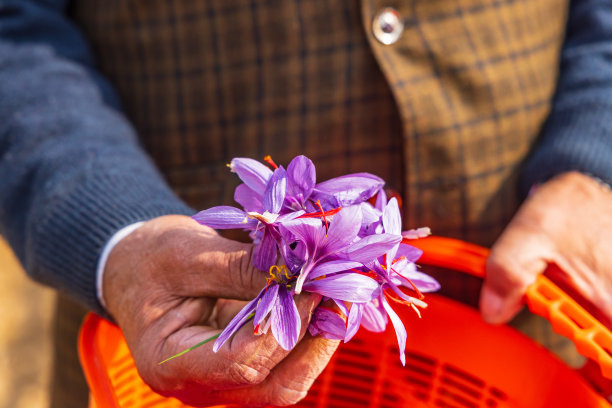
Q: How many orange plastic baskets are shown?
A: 1